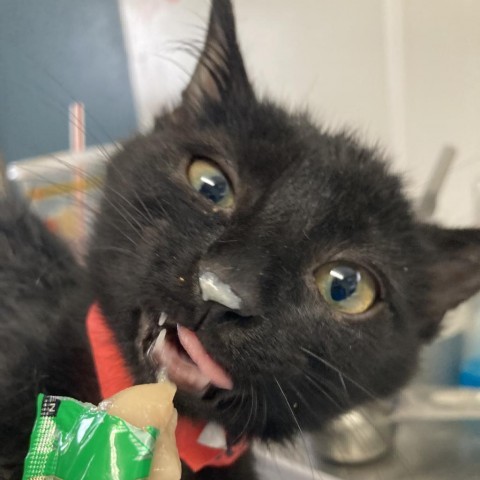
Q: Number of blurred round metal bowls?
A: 1